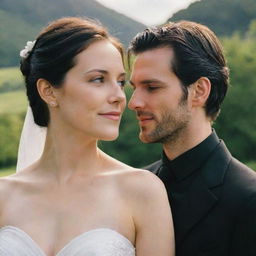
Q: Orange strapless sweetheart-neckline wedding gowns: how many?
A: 0